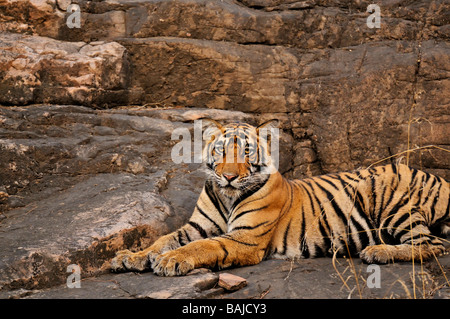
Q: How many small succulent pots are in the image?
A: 0